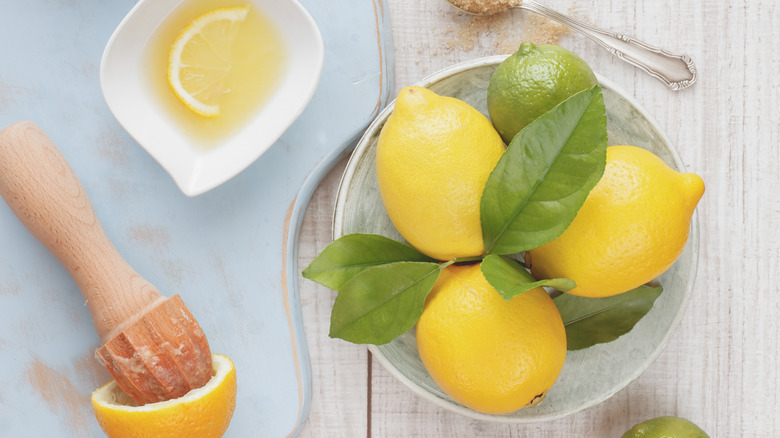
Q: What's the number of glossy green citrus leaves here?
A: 5